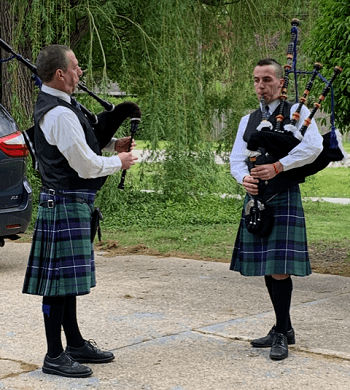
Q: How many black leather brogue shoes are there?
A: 4